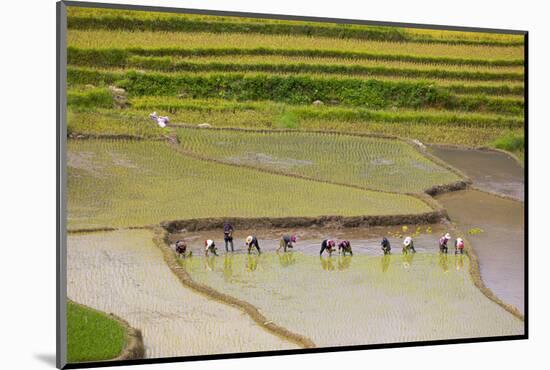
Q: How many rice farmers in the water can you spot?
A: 11